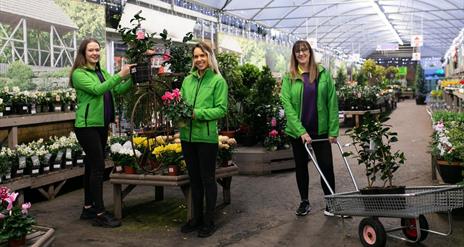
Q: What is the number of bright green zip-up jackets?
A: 3